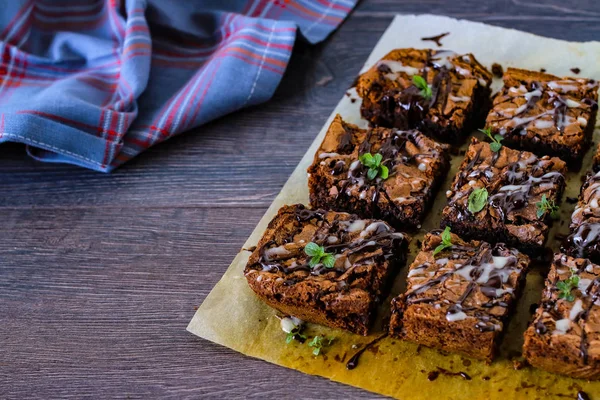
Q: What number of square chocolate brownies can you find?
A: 8